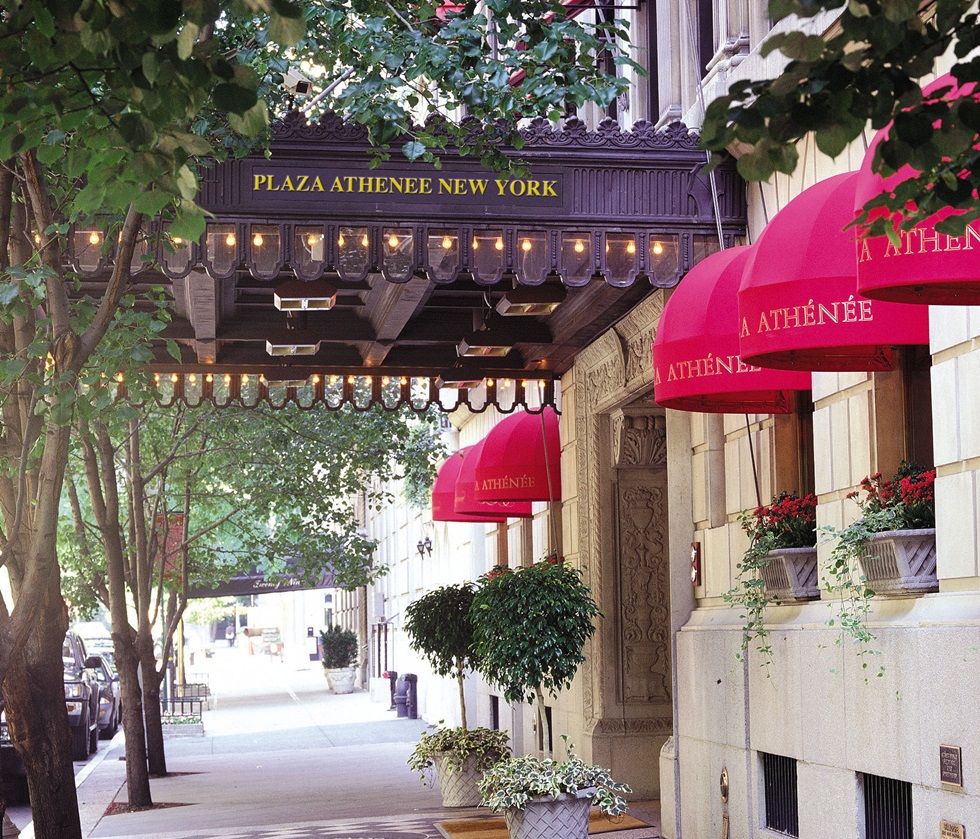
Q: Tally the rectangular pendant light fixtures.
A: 6